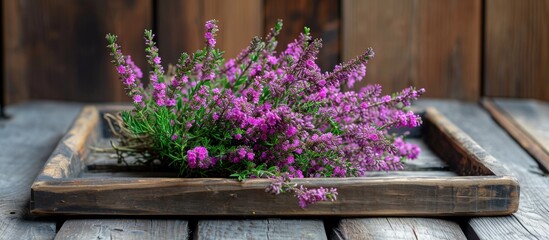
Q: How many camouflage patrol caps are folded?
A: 0